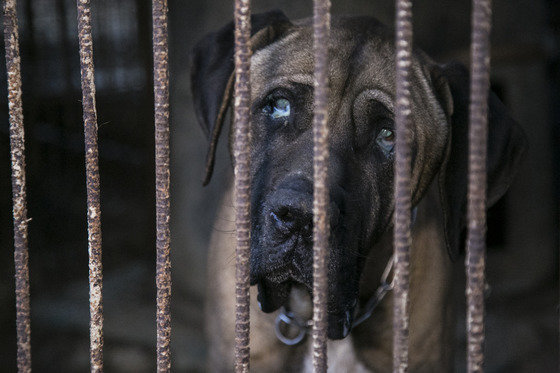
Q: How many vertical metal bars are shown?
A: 7